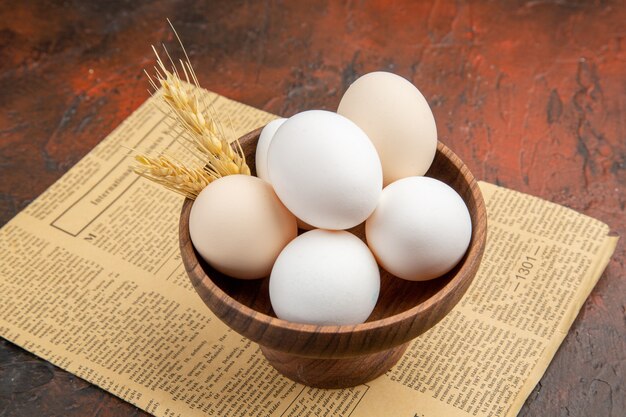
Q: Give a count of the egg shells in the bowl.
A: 6